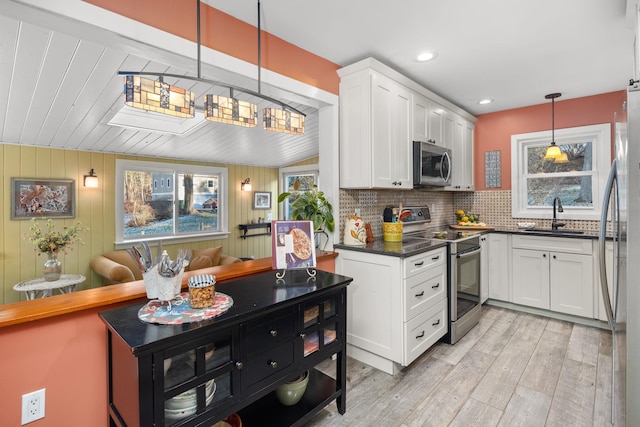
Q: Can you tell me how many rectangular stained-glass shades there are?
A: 3